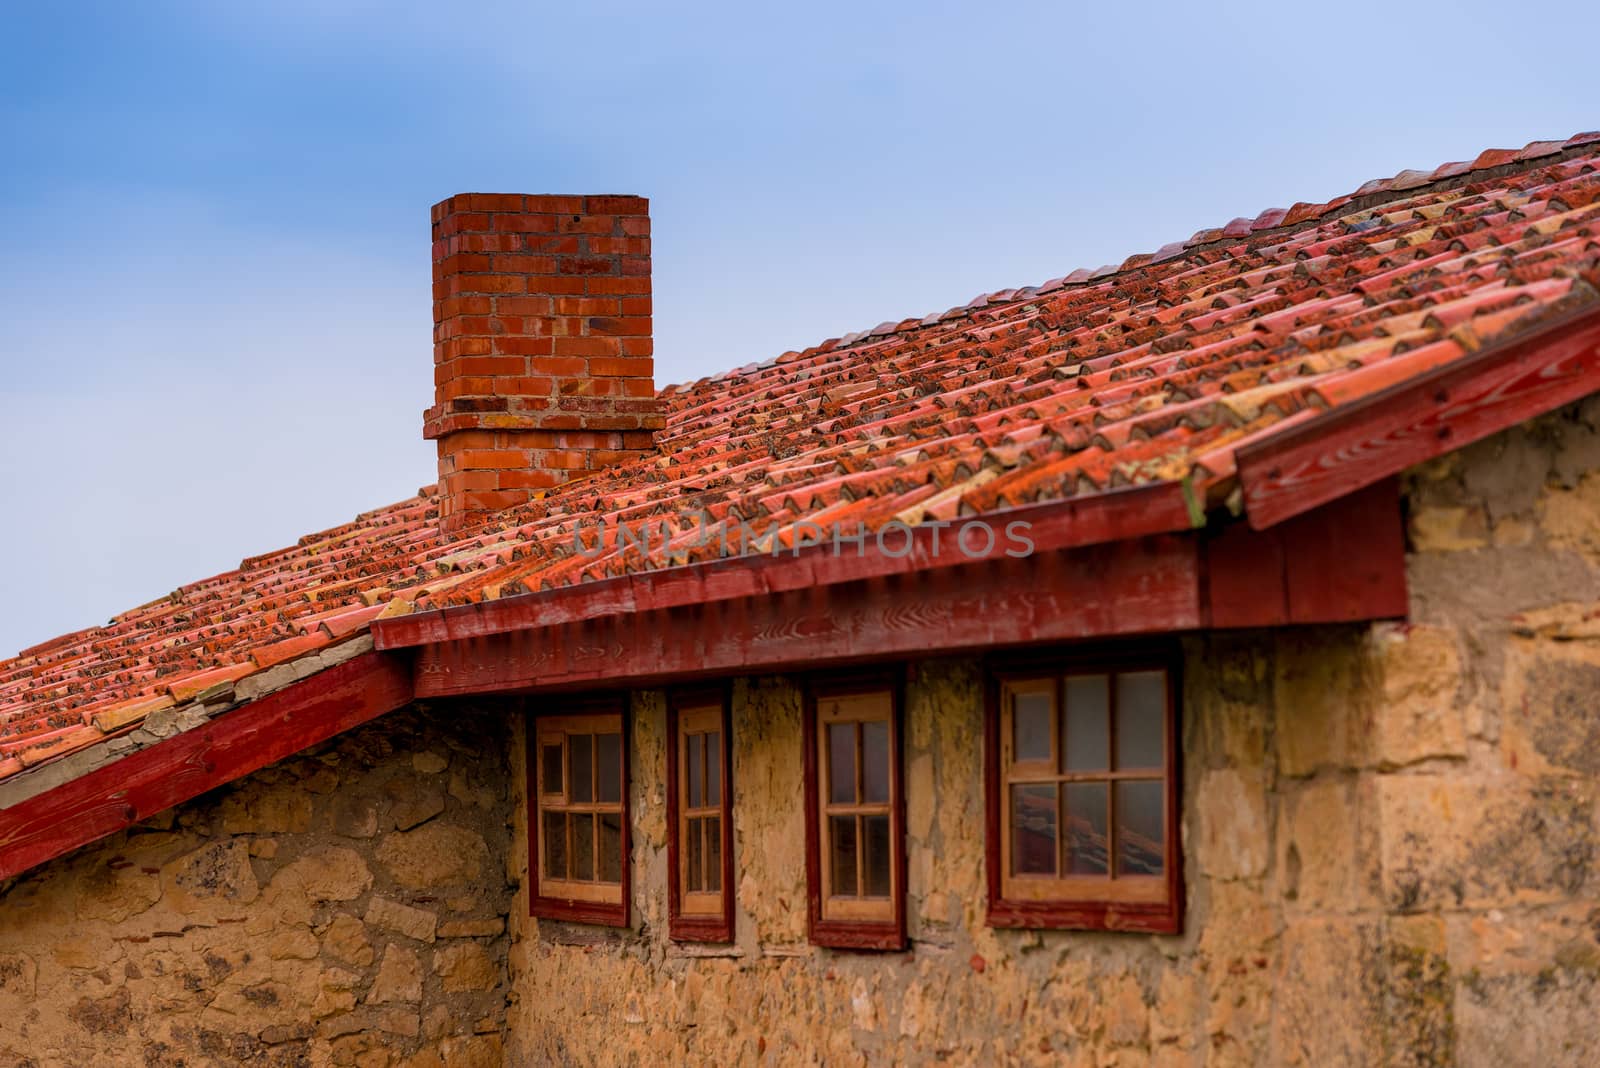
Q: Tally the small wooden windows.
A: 4